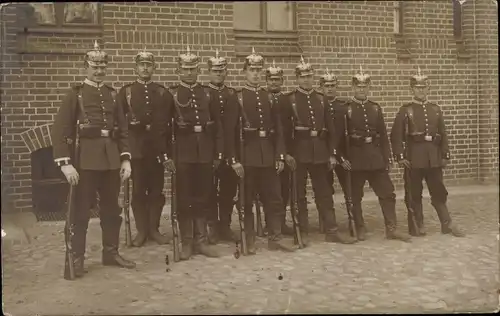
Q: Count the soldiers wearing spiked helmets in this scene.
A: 10